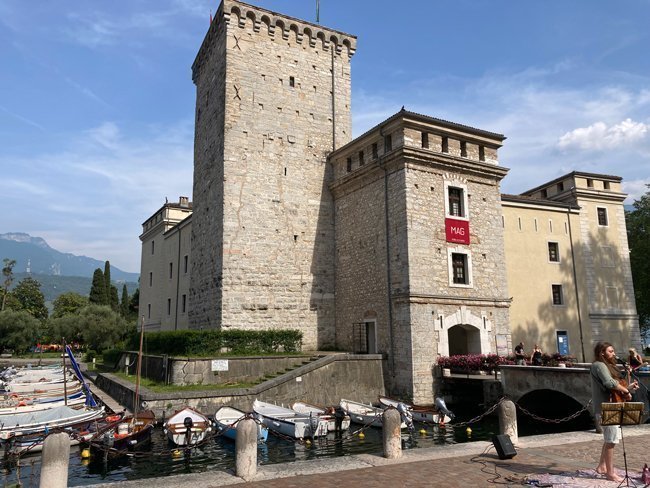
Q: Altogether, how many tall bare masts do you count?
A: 2